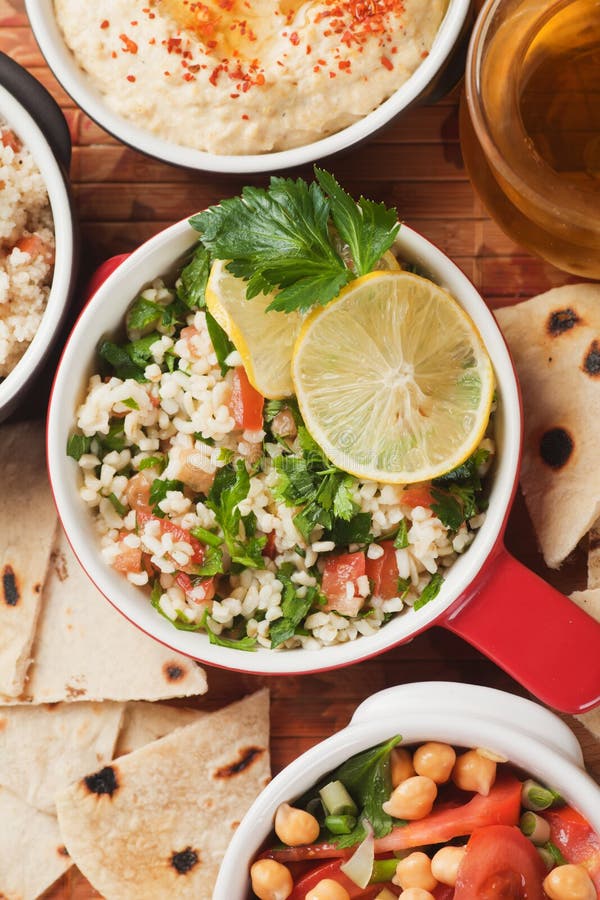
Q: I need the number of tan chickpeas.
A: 11